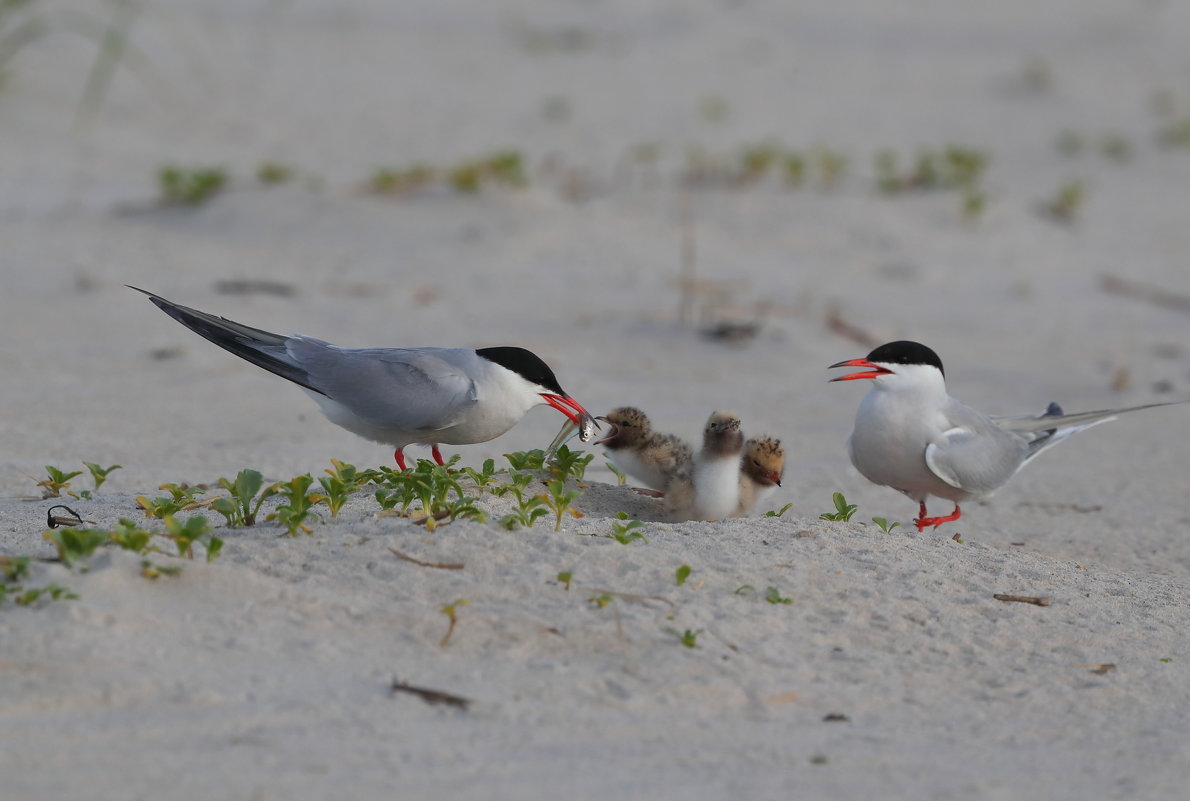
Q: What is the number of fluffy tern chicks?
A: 3